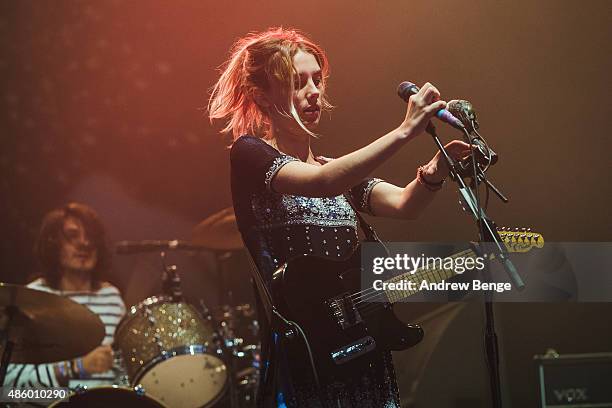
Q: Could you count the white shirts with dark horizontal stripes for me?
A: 1